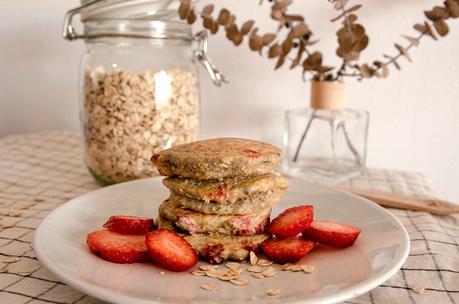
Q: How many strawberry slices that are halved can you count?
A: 6